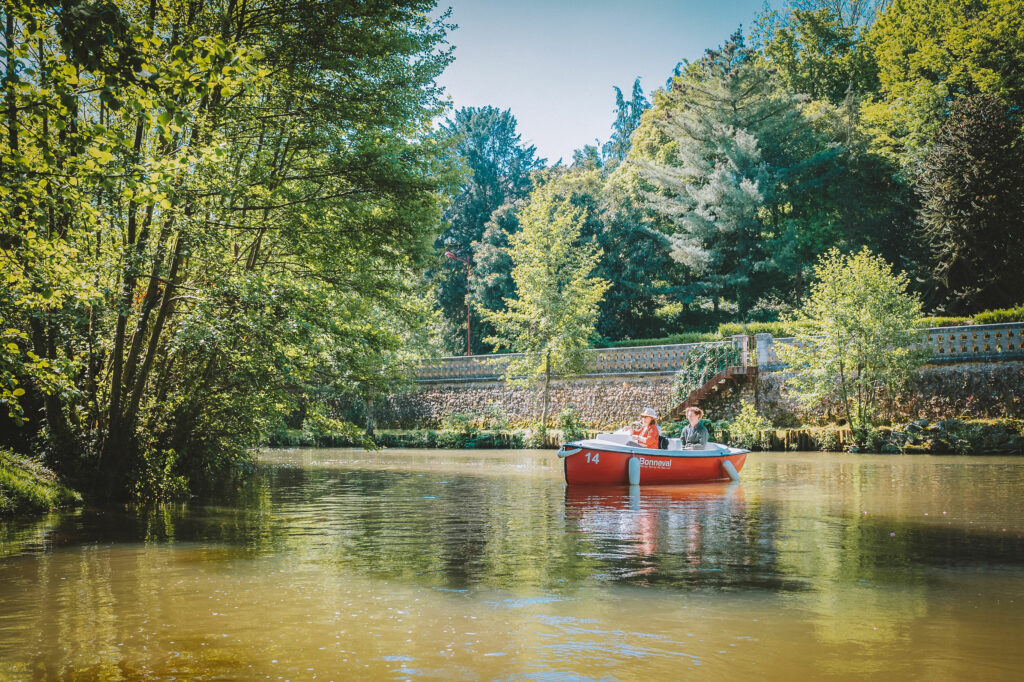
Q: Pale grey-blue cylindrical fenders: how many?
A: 2